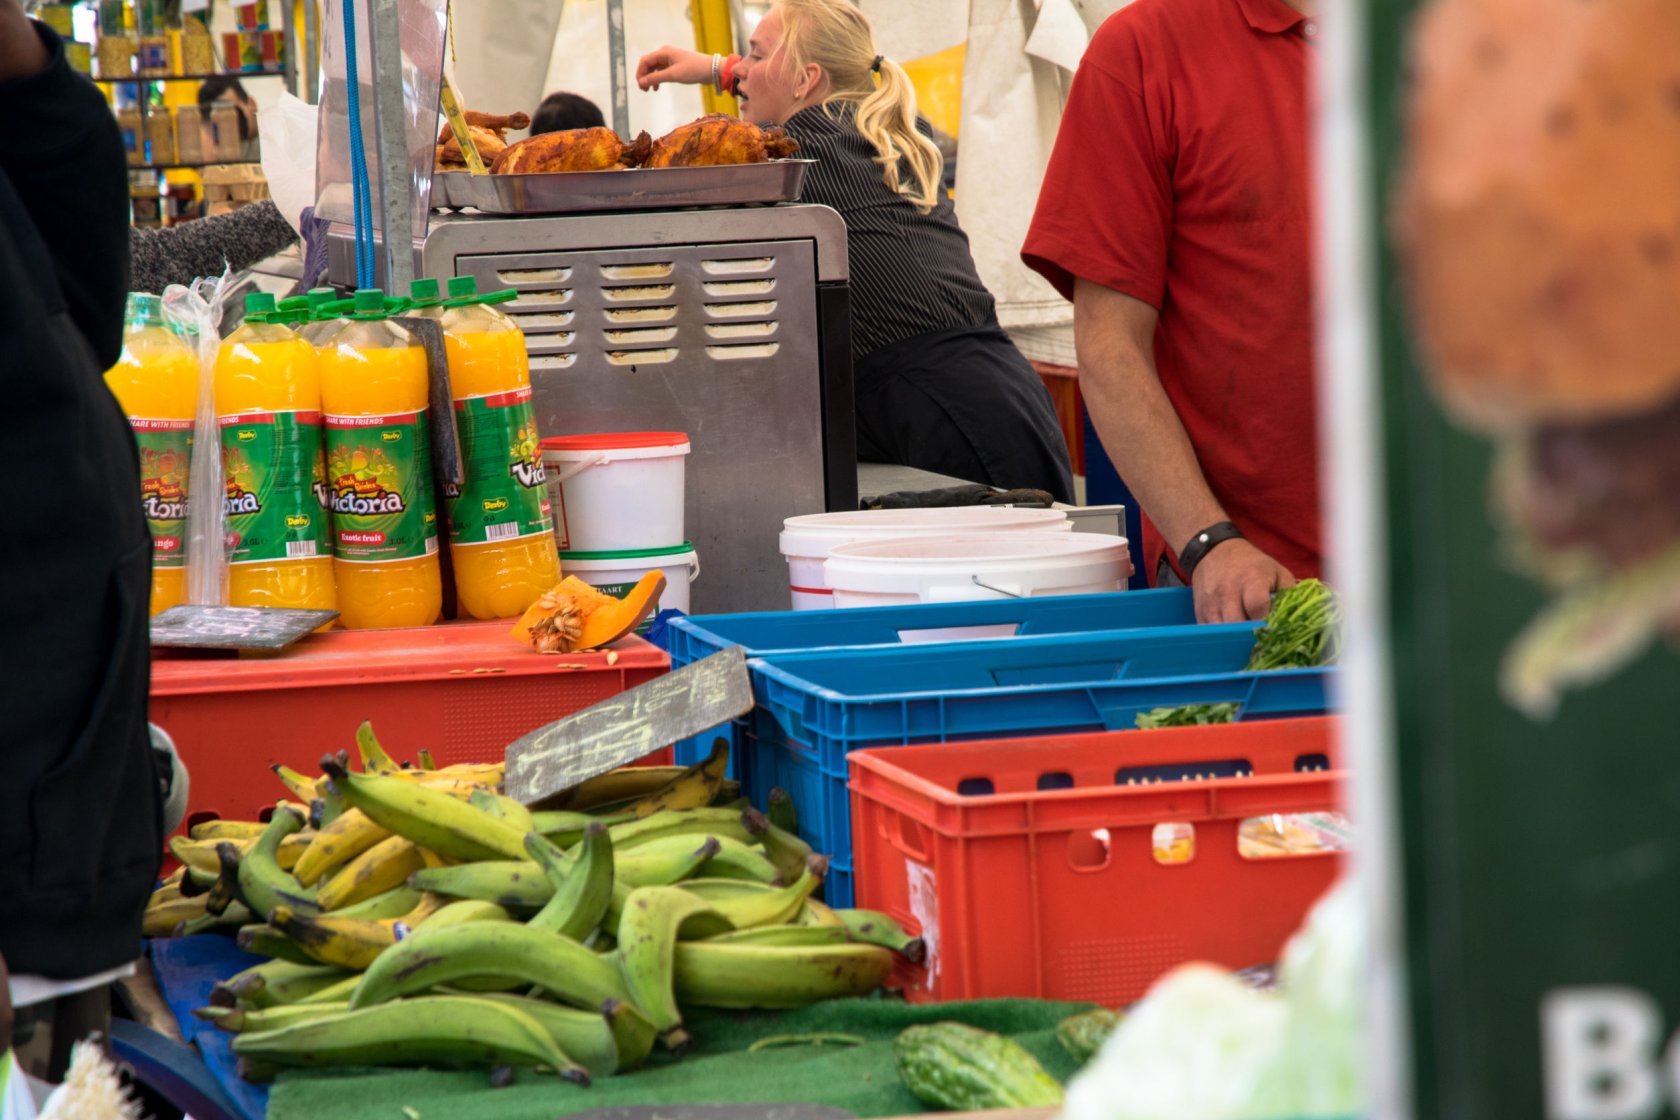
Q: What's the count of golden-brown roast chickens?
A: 3